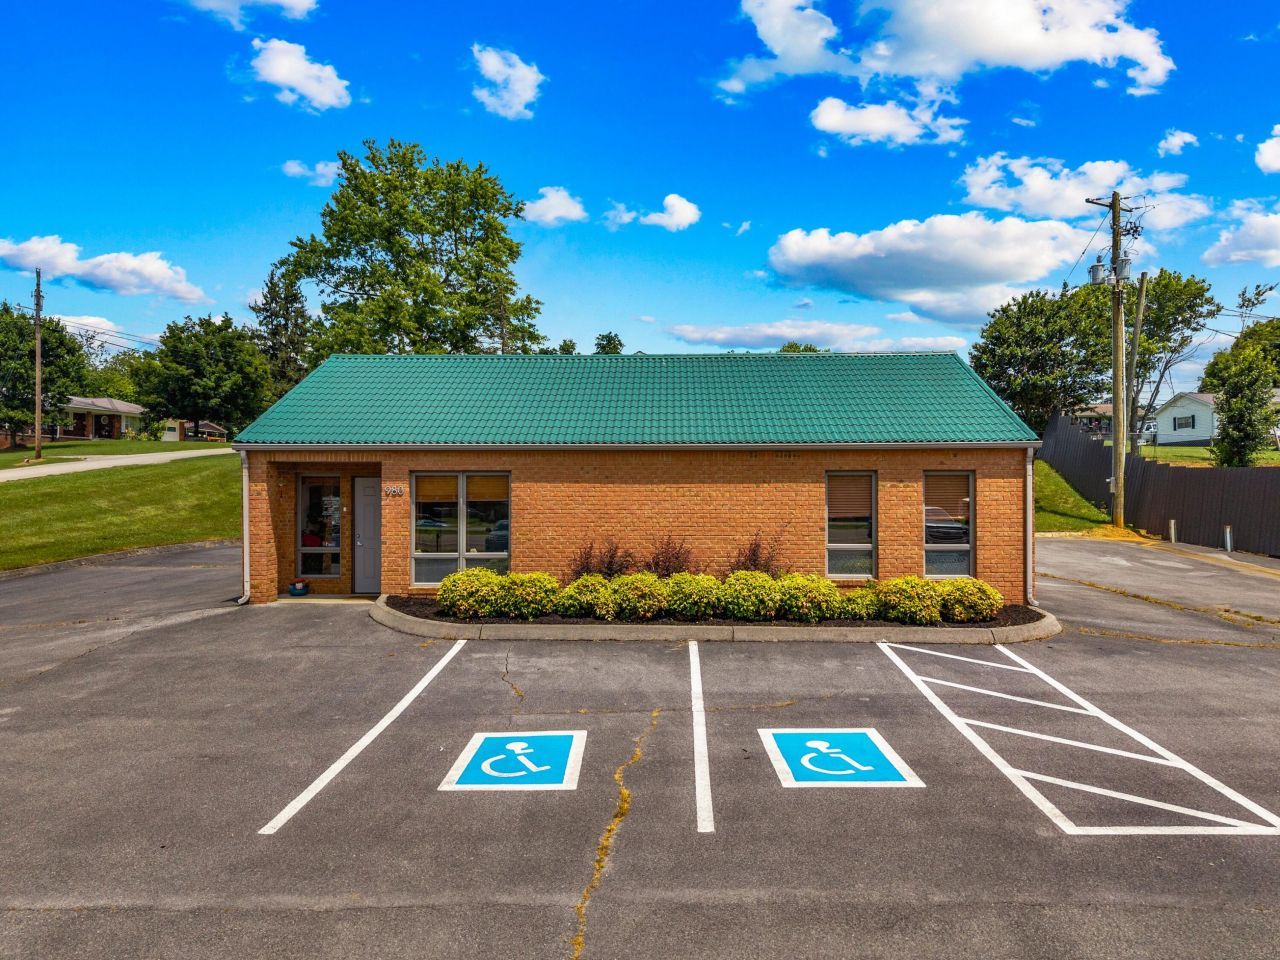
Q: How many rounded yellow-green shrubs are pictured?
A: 10